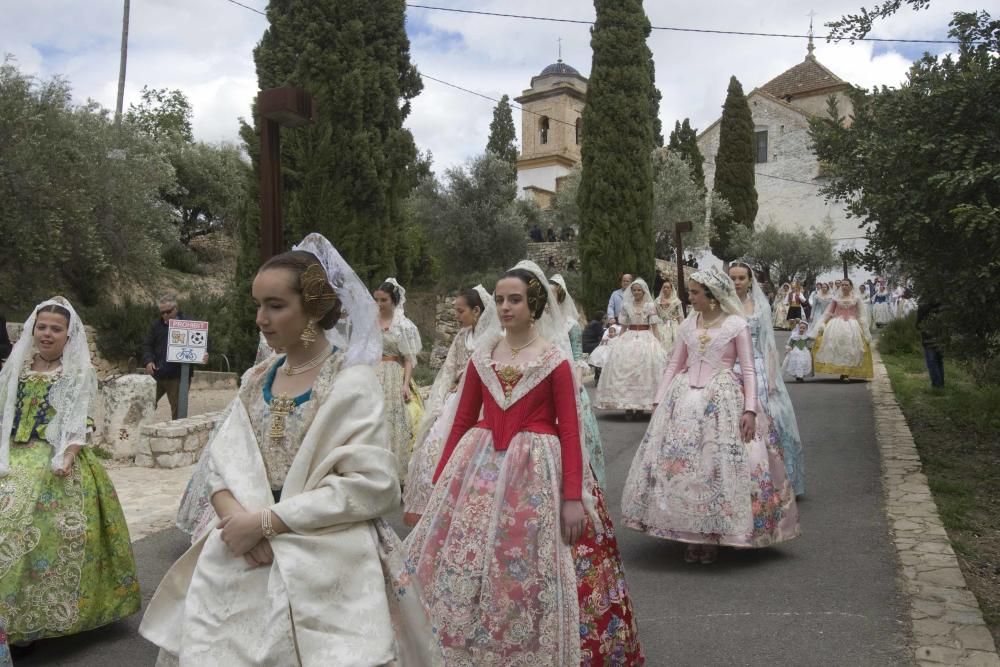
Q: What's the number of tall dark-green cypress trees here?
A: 5